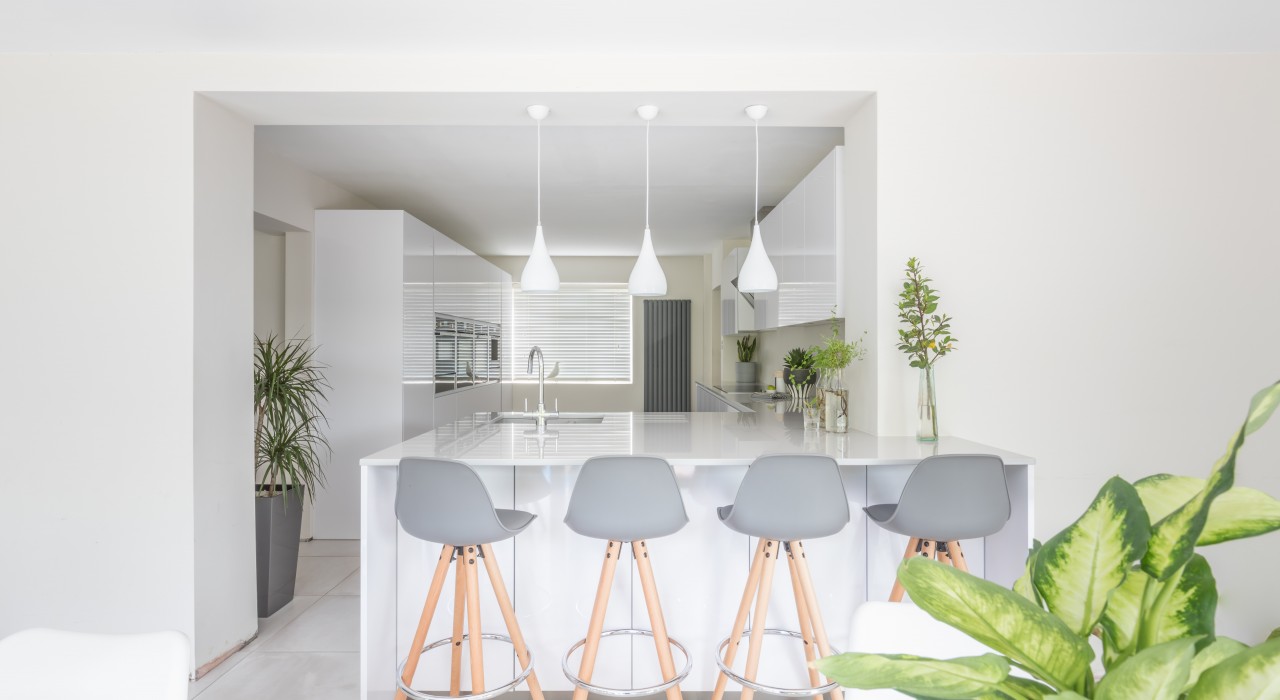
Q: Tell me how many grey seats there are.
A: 4